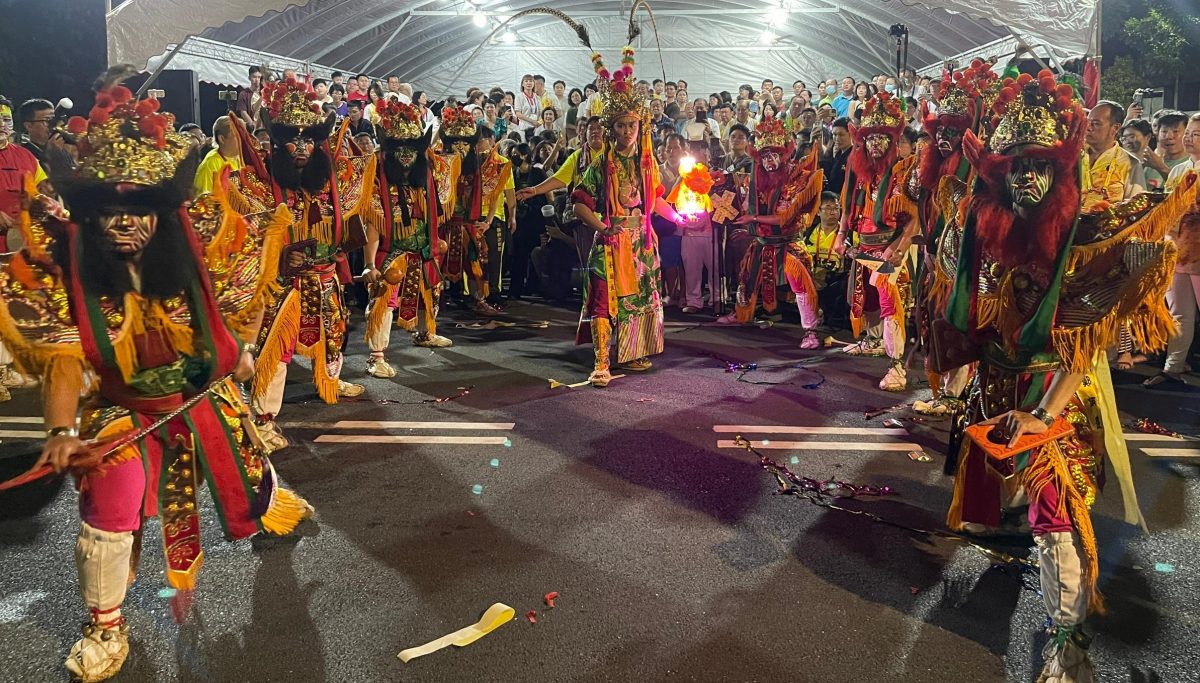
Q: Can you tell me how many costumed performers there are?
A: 9